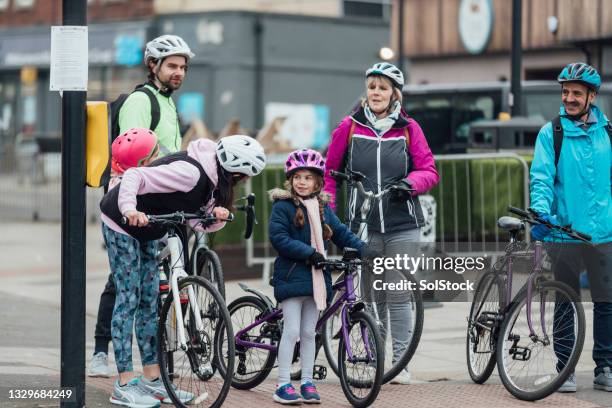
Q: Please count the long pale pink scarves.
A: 1